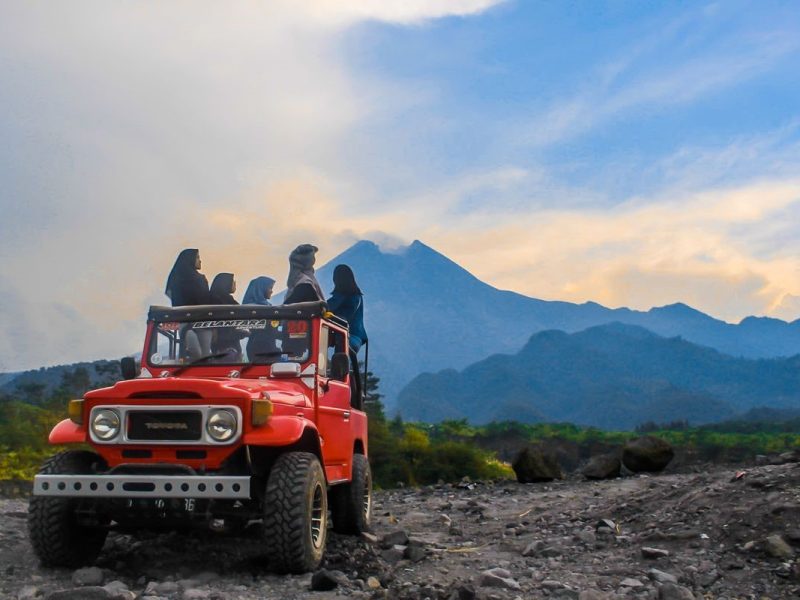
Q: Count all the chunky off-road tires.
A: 3